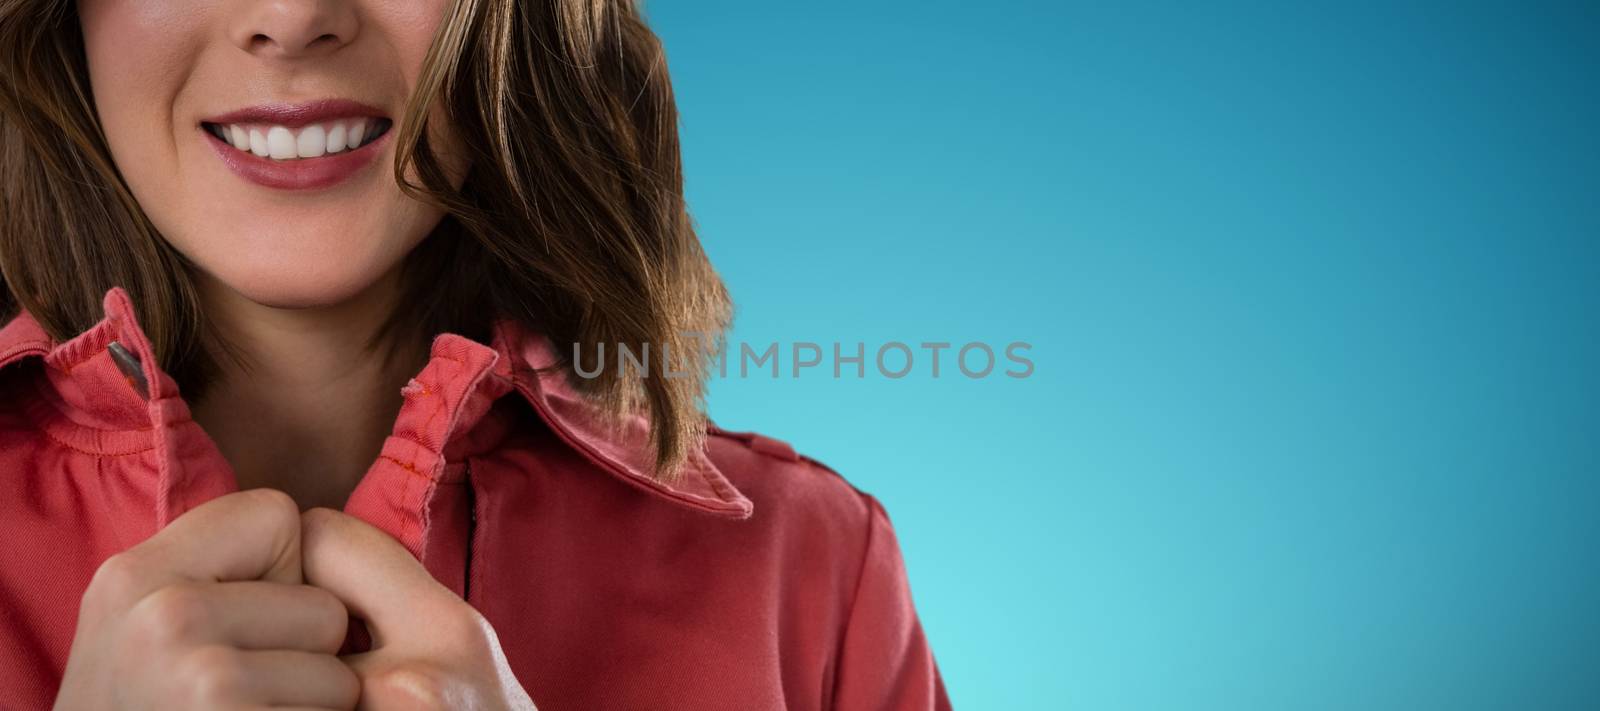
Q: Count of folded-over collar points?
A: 1